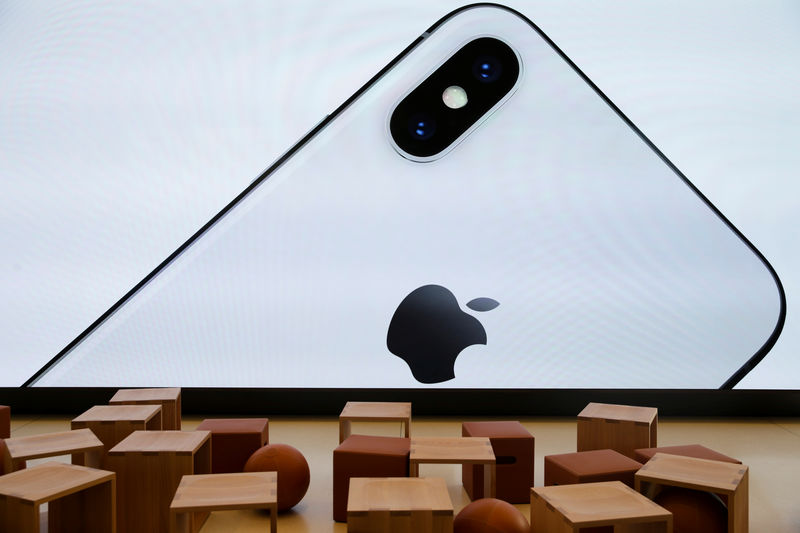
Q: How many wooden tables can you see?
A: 12